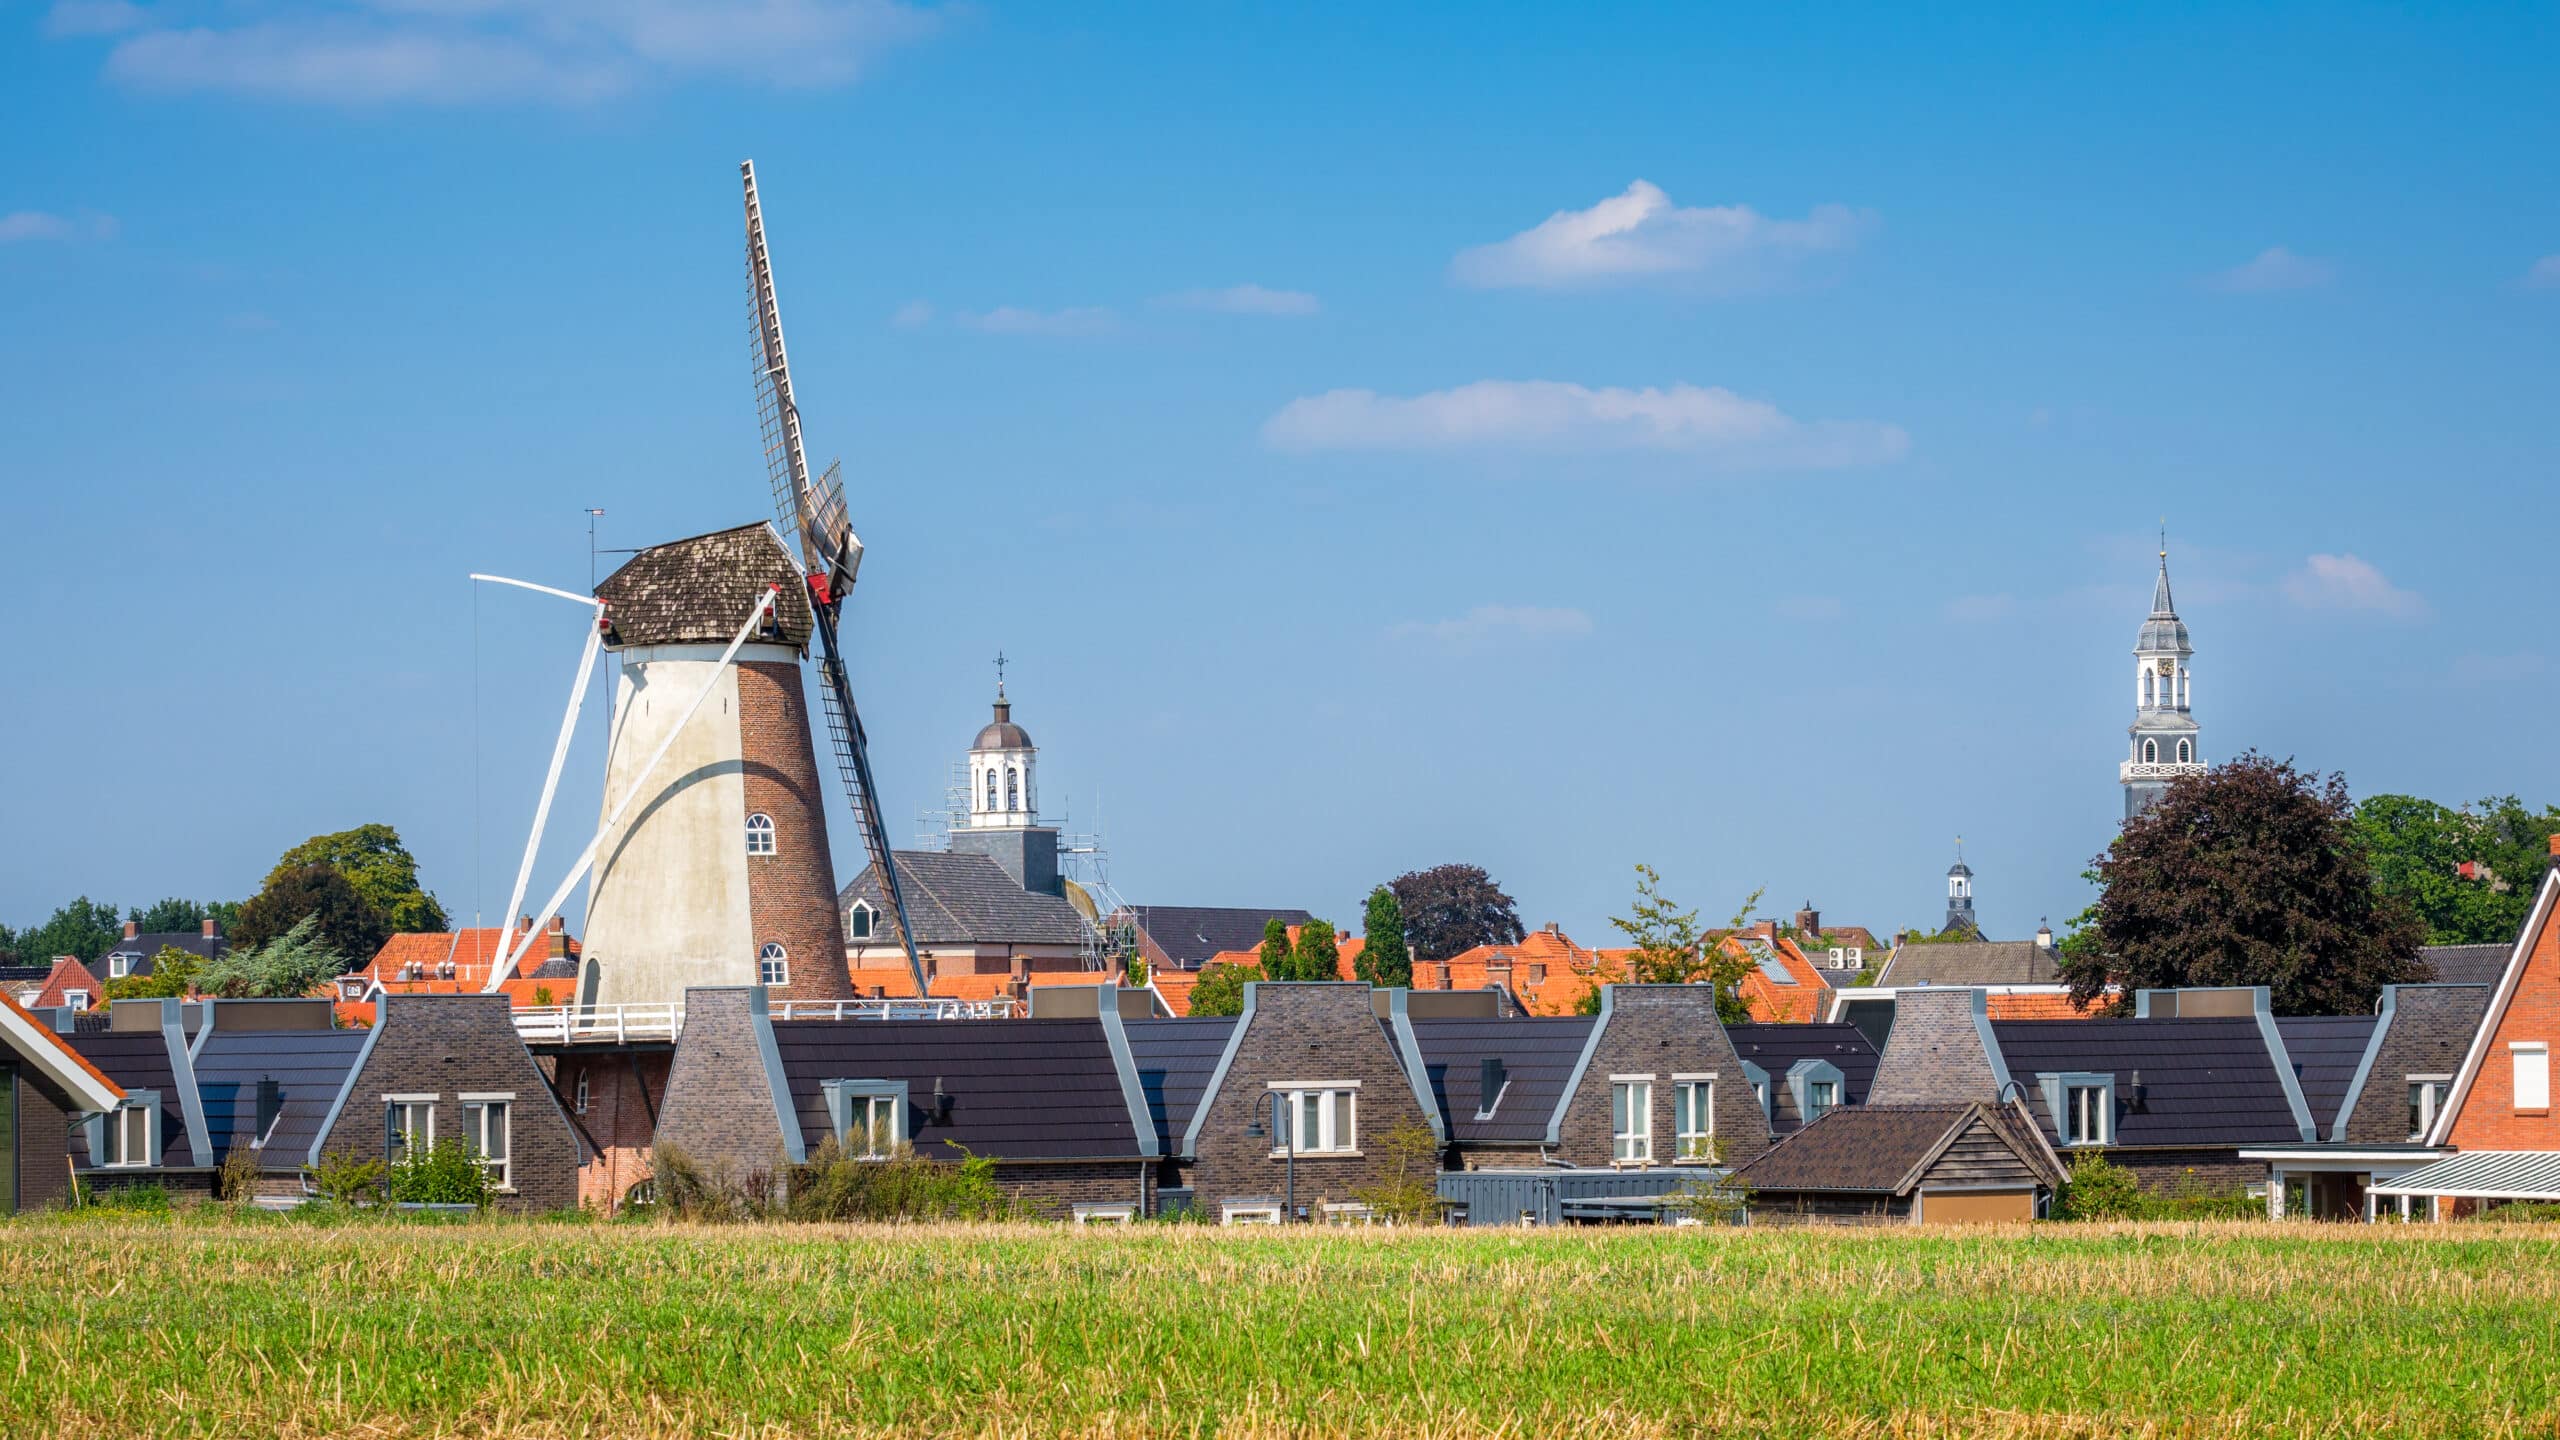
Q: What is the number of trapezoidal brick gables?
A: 6